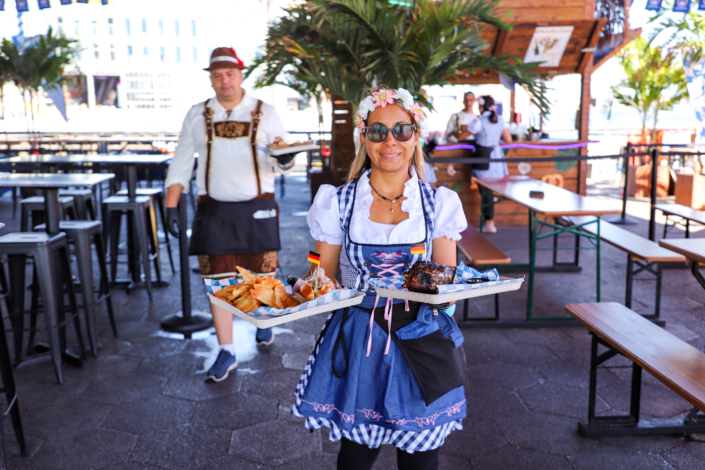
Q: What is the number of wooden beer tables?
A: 2